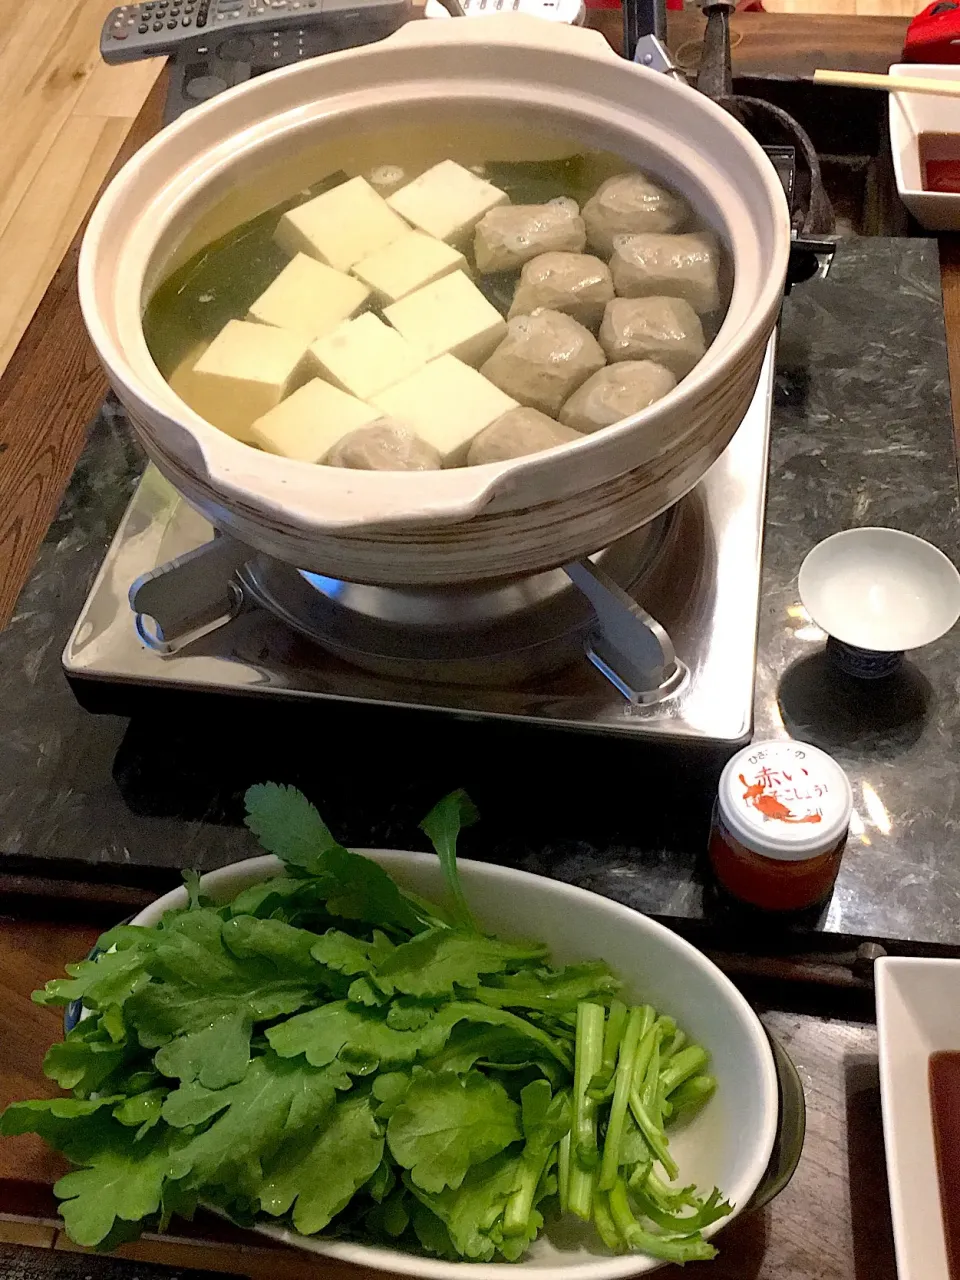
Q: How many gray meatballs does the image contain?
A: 9